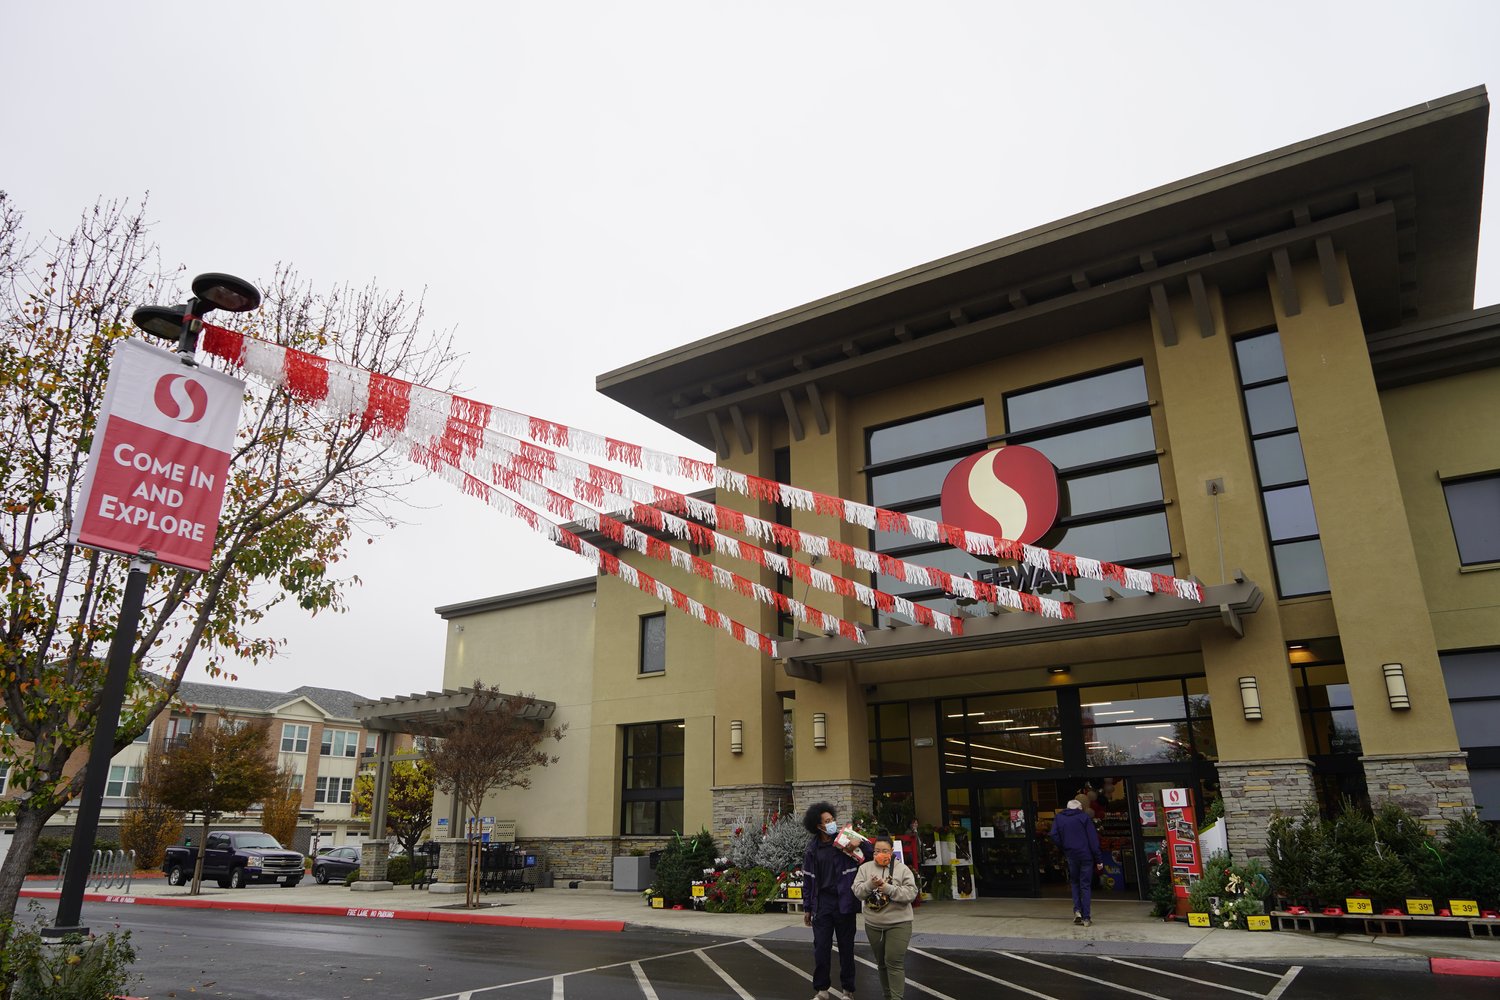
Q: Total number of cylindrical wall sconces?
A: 4